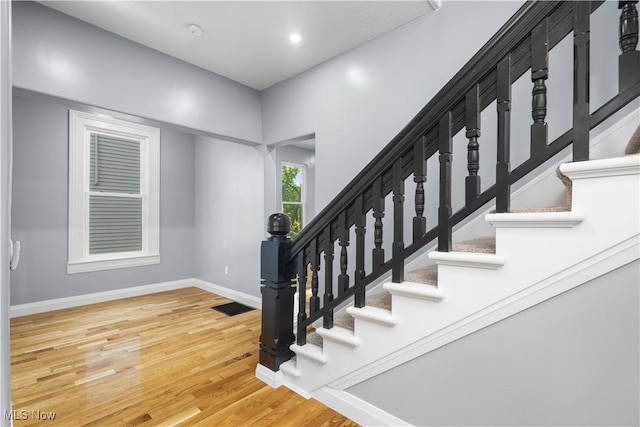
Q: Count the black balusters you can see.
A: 14